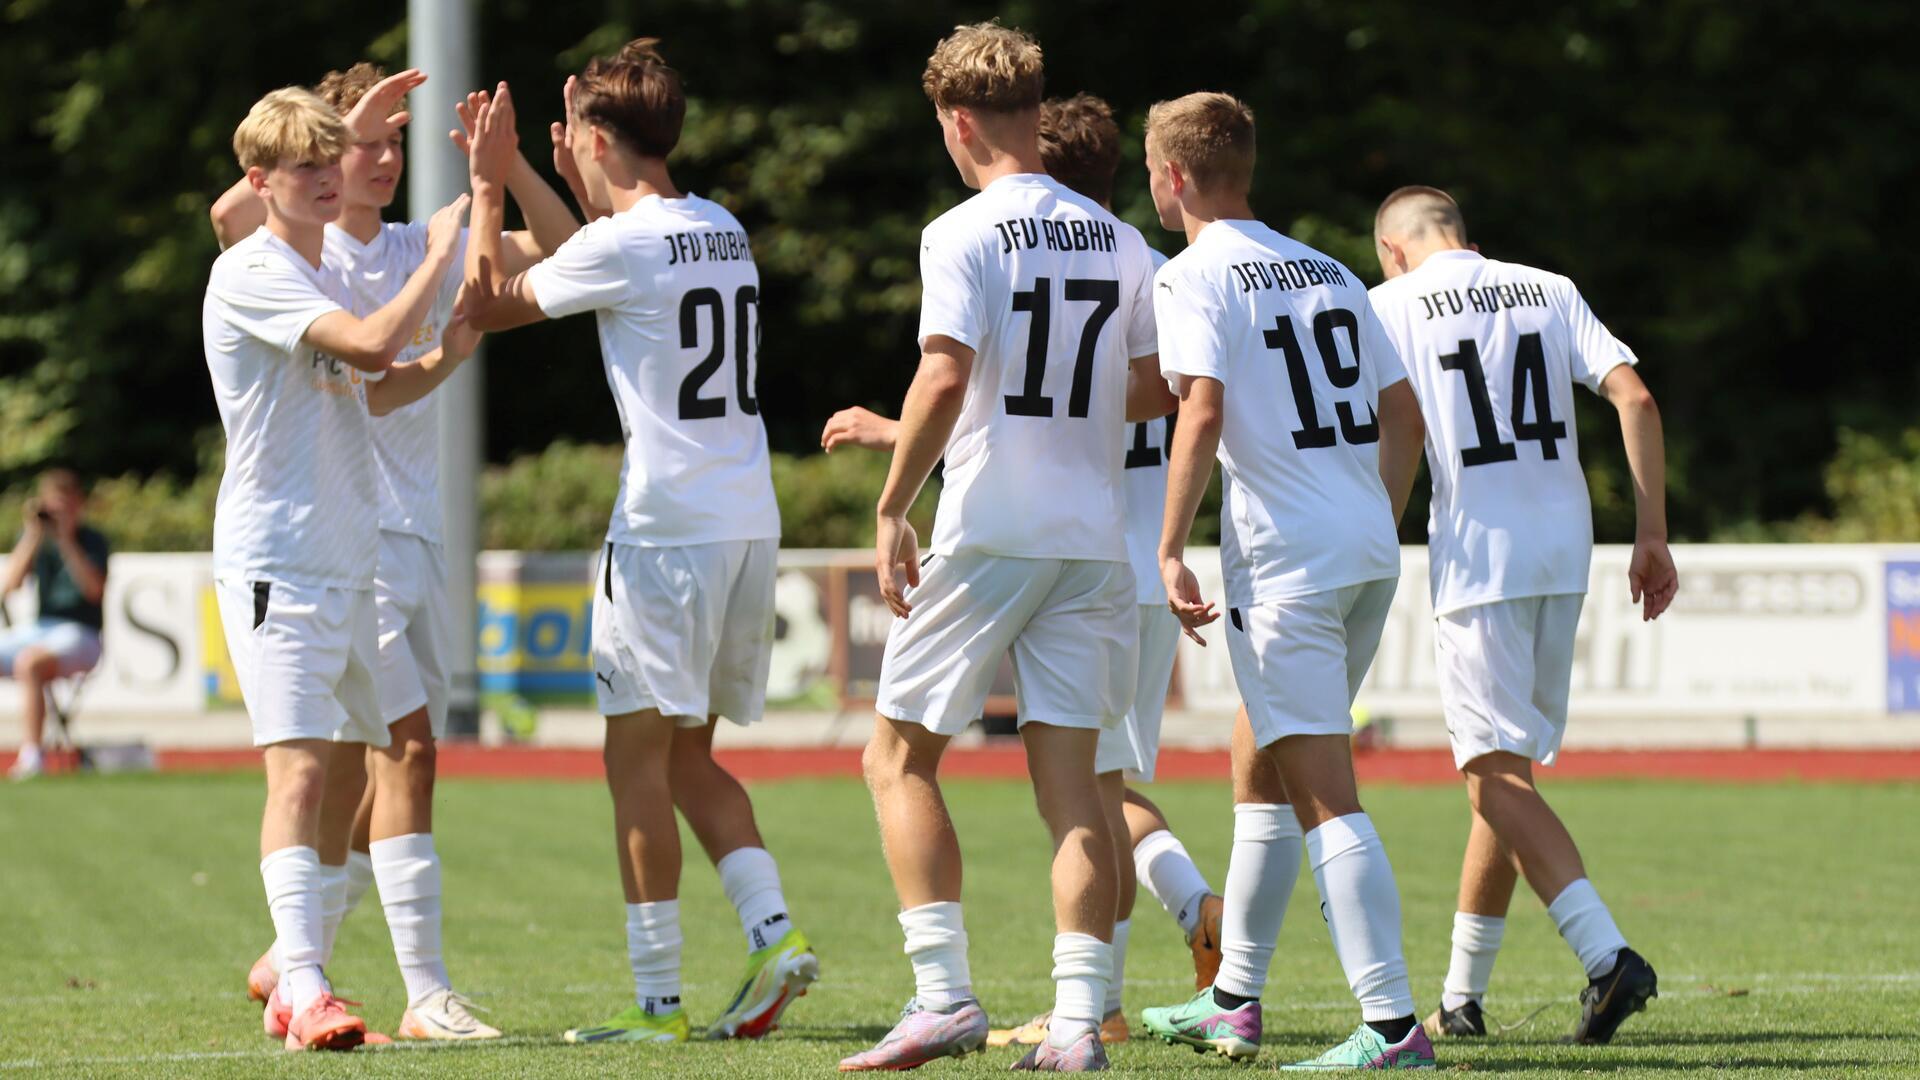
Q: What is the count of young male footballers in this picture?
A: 7